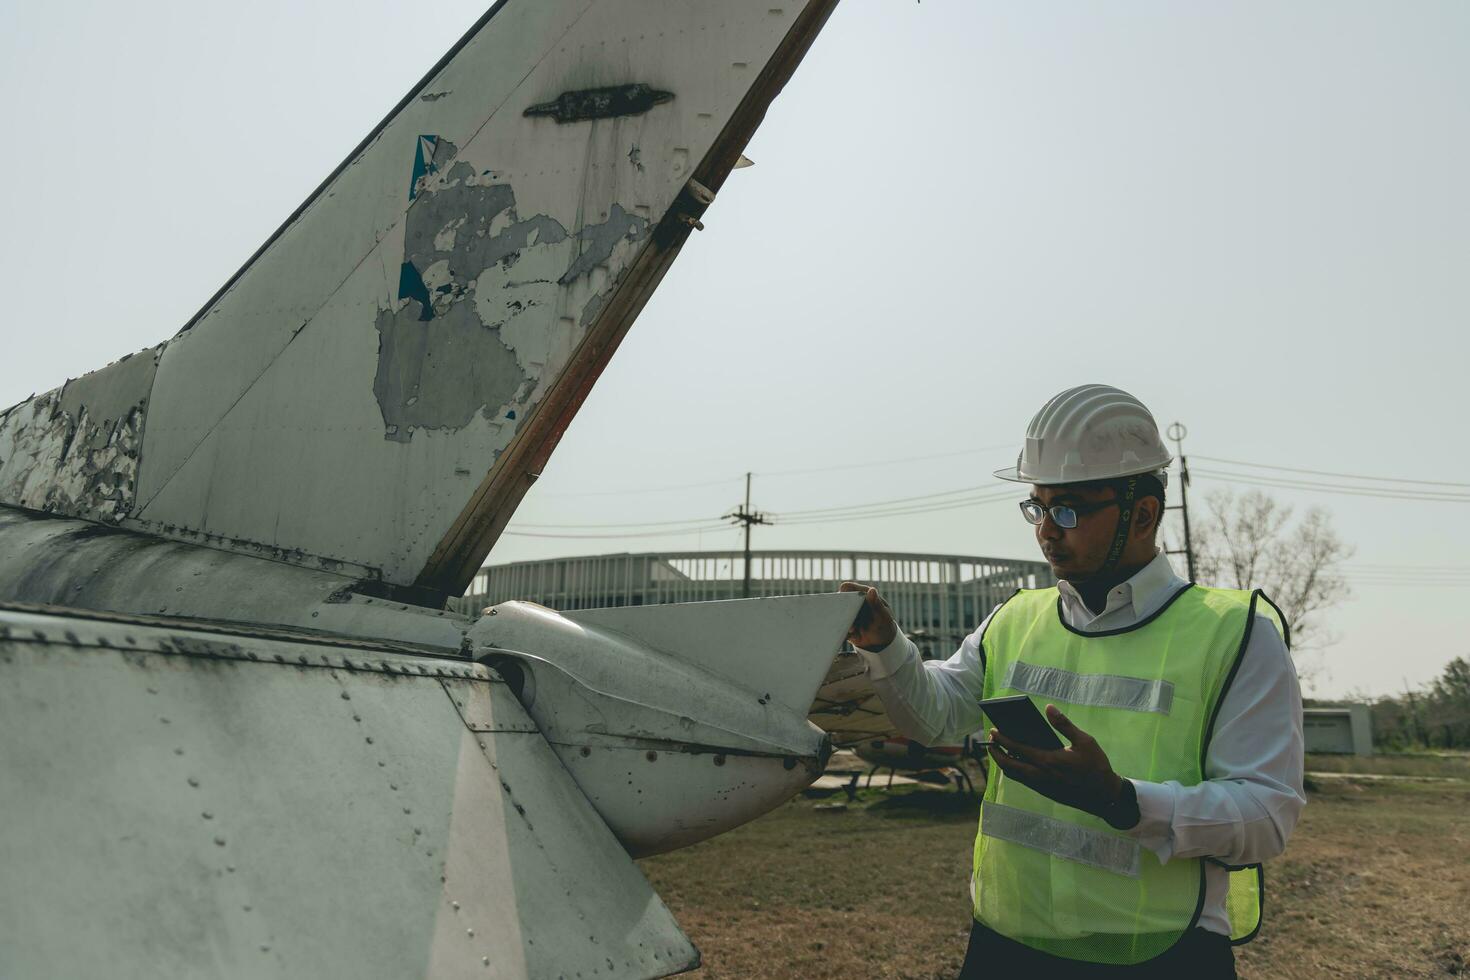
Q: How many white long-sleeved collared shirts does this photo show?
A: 1